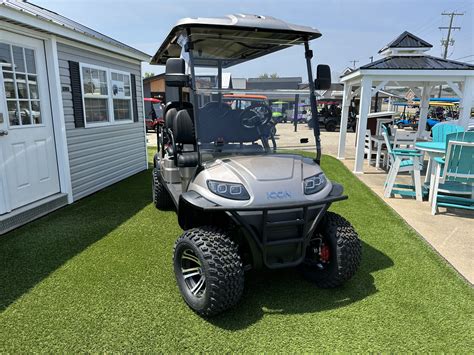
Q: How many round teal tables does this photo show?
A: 1